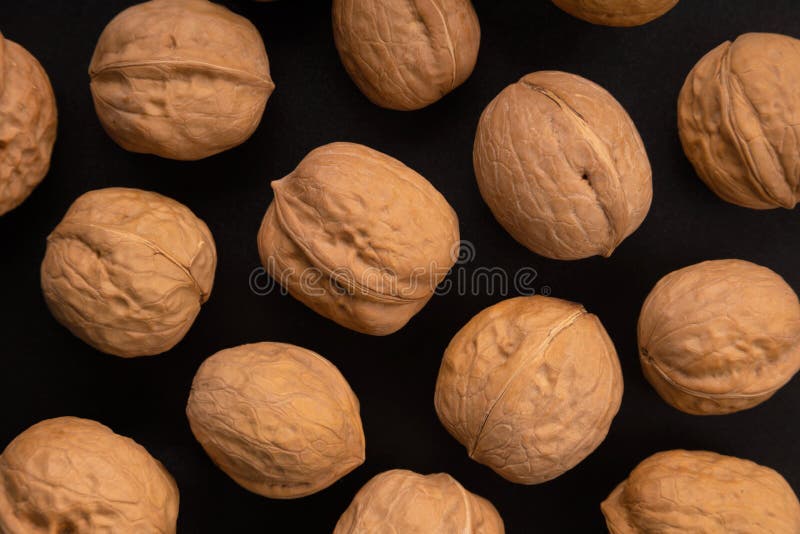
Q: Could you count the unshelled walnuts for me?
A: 14